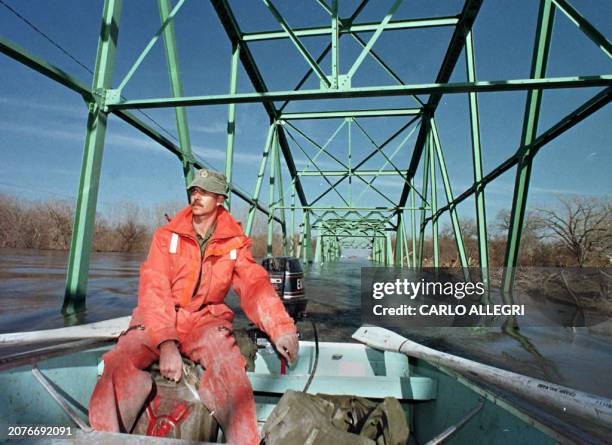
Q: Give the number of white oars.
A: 2